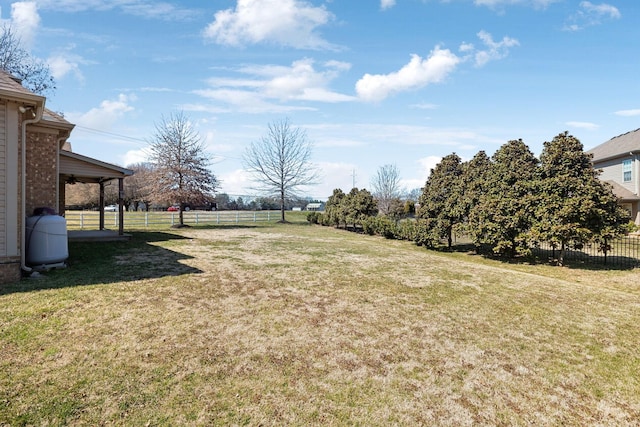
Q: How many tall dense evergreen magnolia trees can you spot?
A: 4